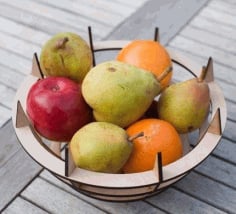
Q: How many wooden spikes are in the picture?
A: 8